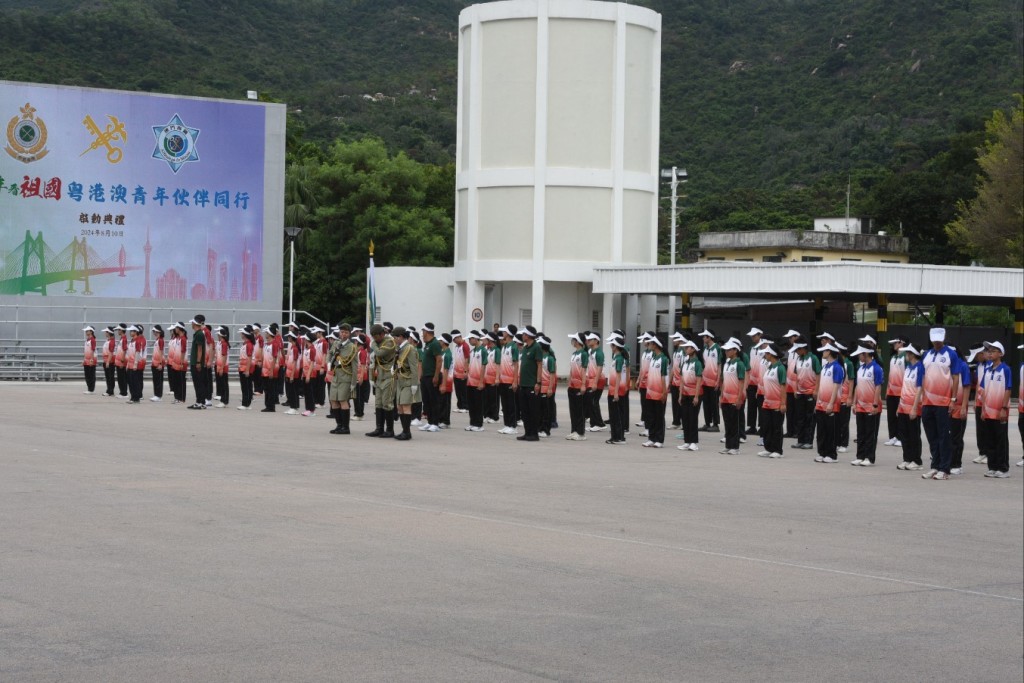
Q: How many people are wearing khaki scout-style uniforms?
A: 3